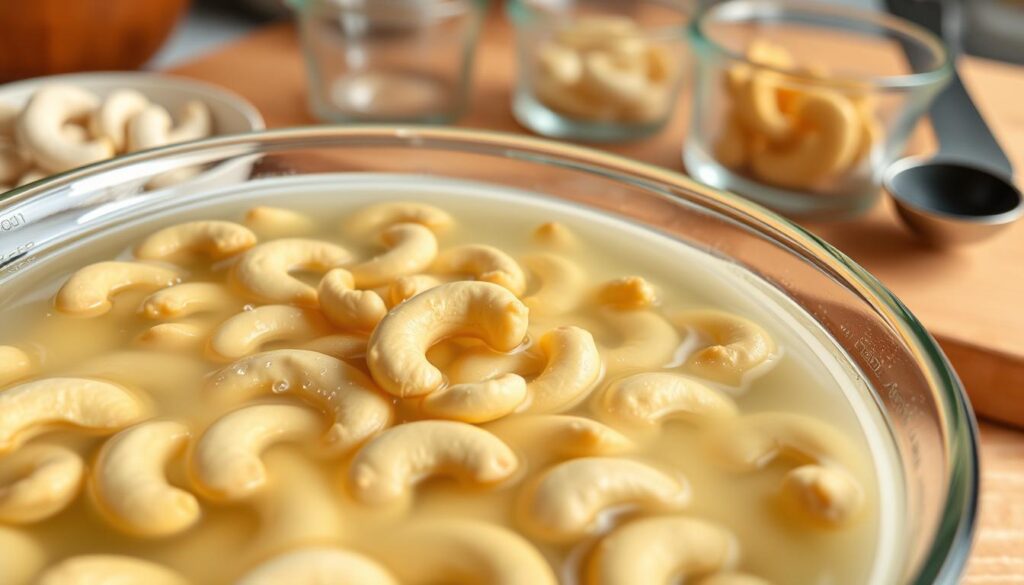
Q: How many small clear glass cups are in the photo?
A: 3